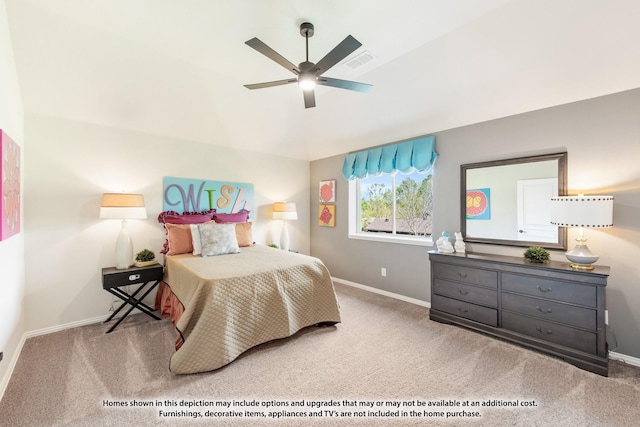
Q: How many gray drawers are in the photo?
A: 6